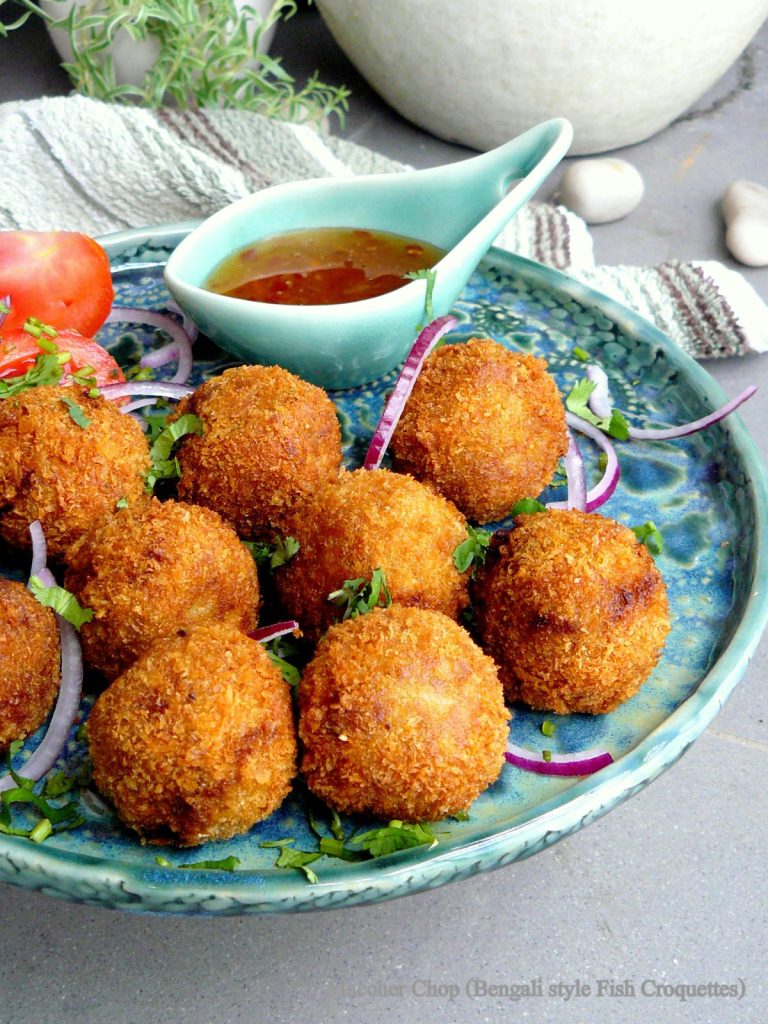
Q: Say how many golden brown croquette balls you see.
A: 9